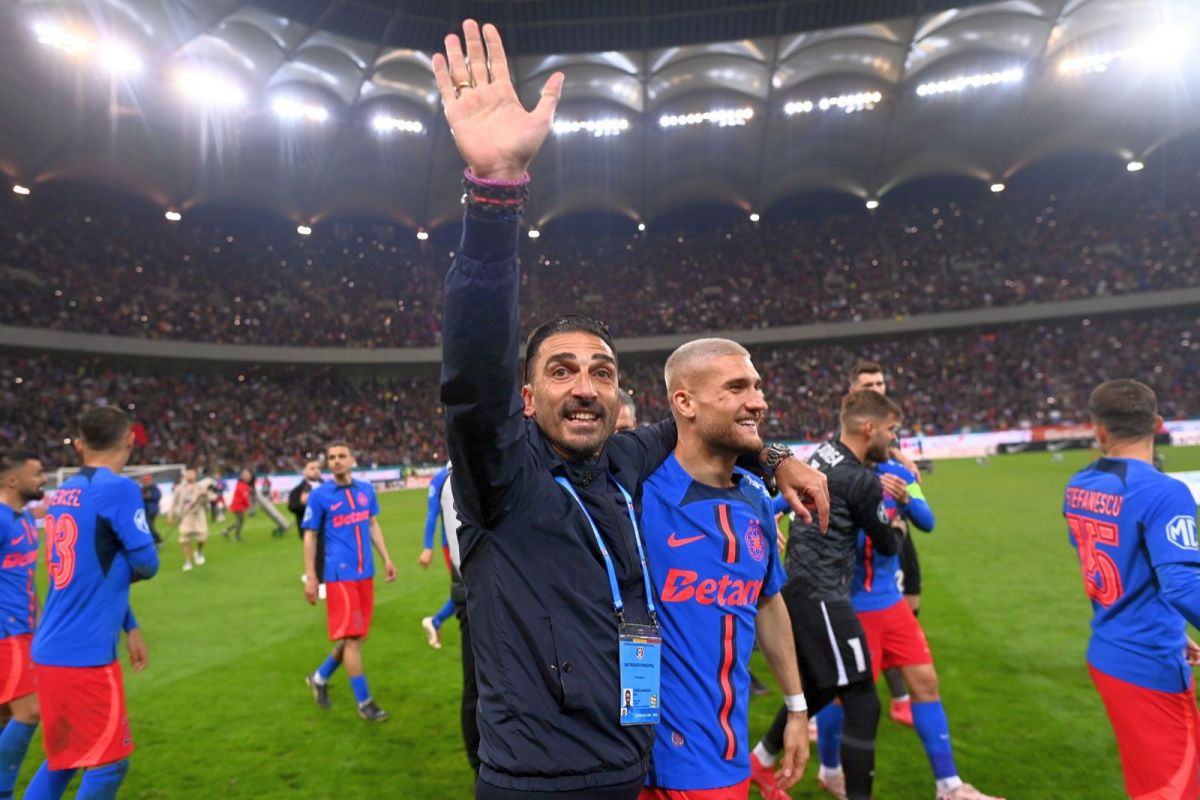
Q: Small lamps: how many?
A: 10